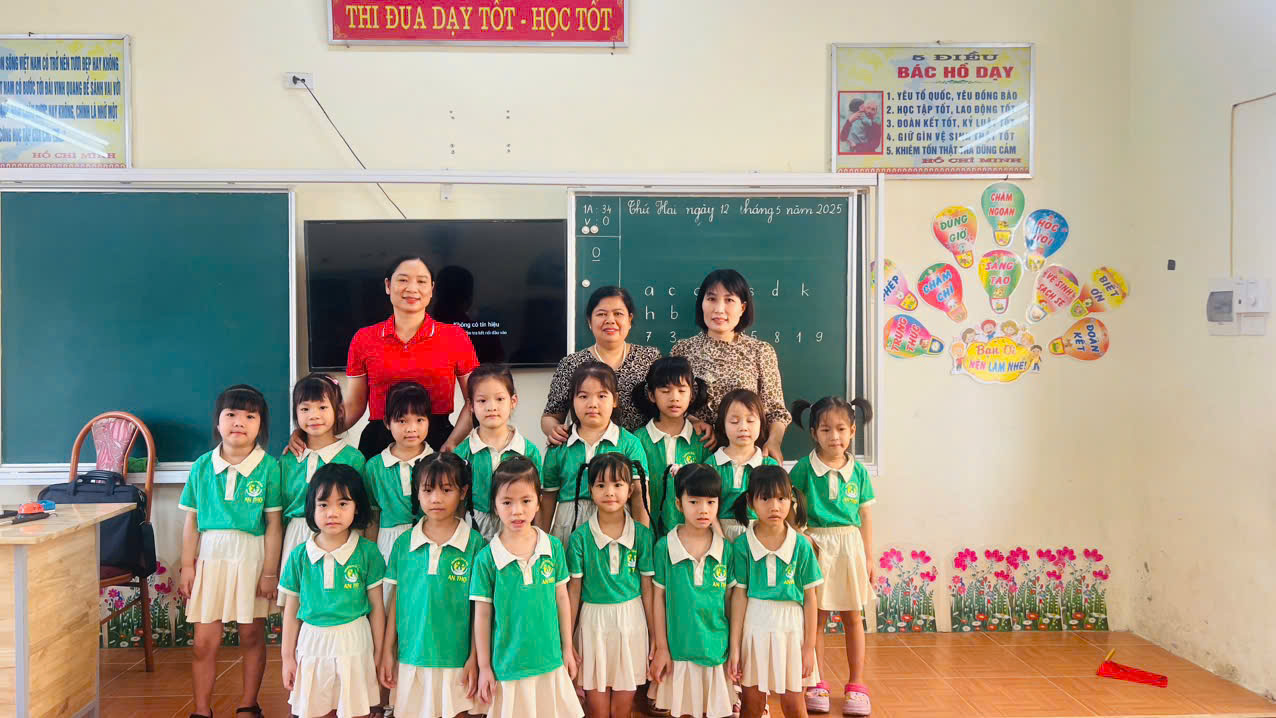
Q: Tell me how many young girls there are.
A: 14